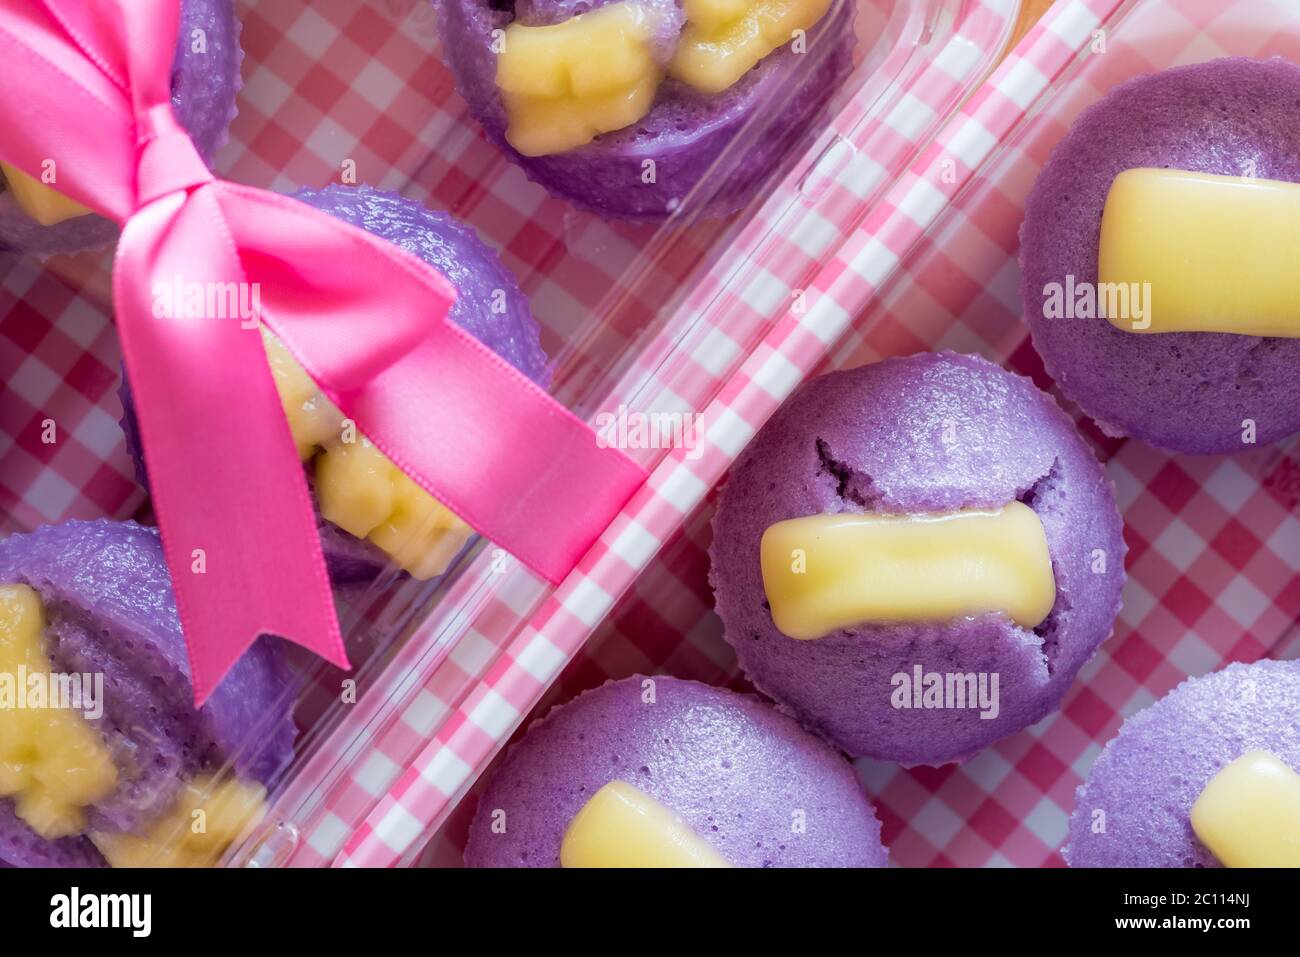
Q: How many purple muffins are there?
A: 8